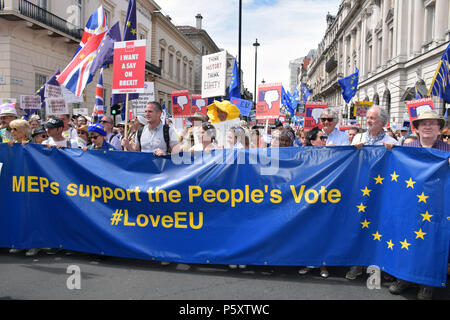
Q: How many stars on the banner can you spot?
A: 12